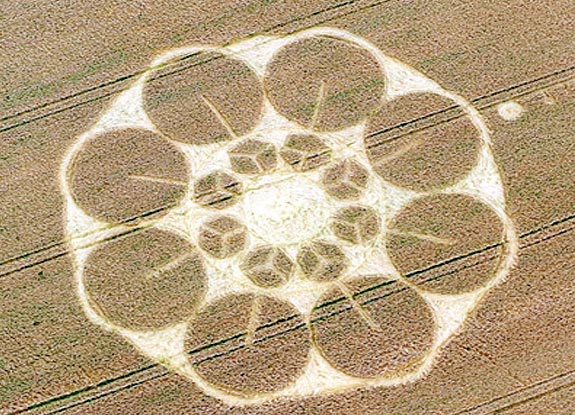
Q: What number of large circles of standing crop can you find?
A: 8